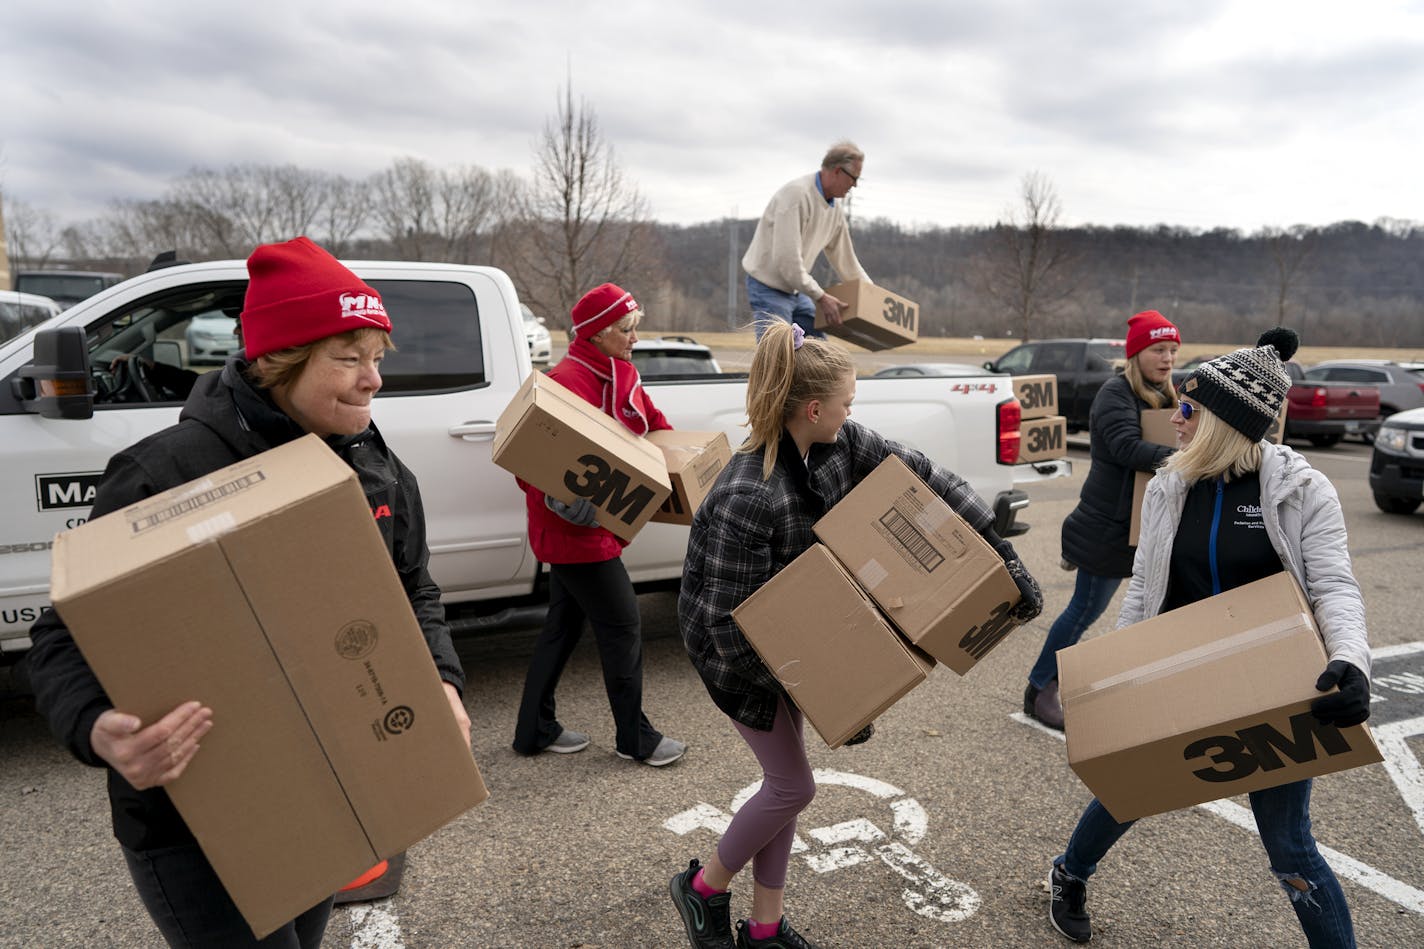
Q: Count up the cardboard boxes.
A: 10